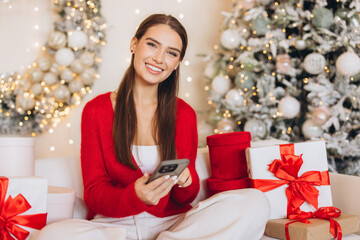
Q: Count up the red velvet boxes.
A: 2